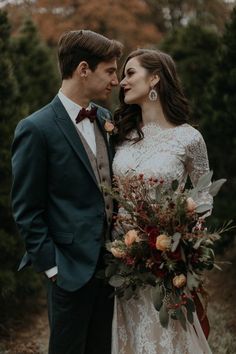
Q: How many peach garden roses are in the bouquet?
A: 5